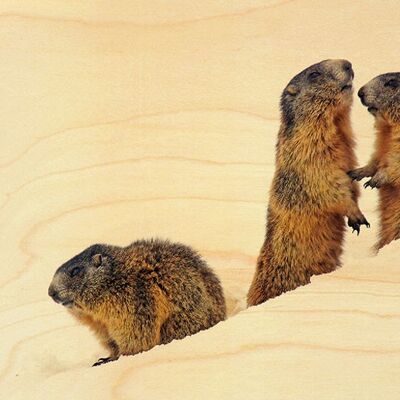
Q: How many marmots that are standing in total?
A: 2